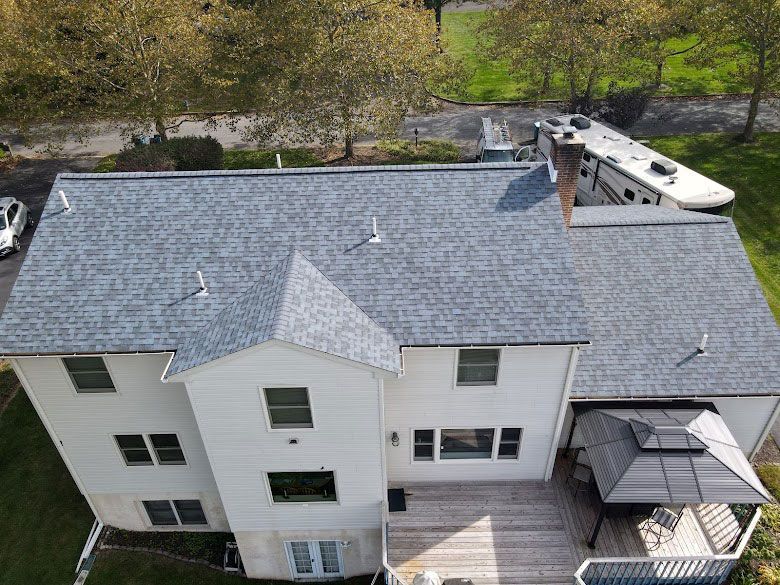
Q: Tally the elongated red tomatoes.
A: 0